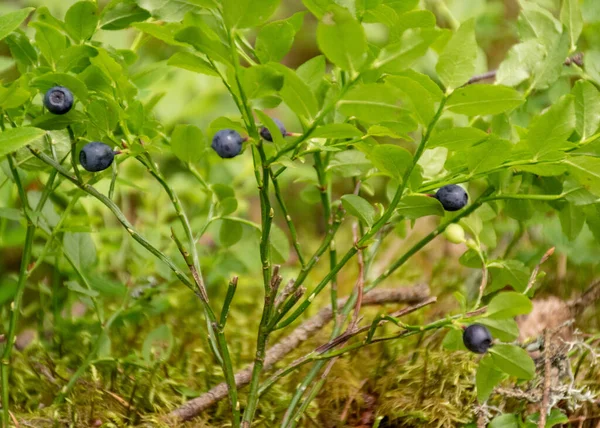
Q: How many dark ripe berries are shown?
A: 6